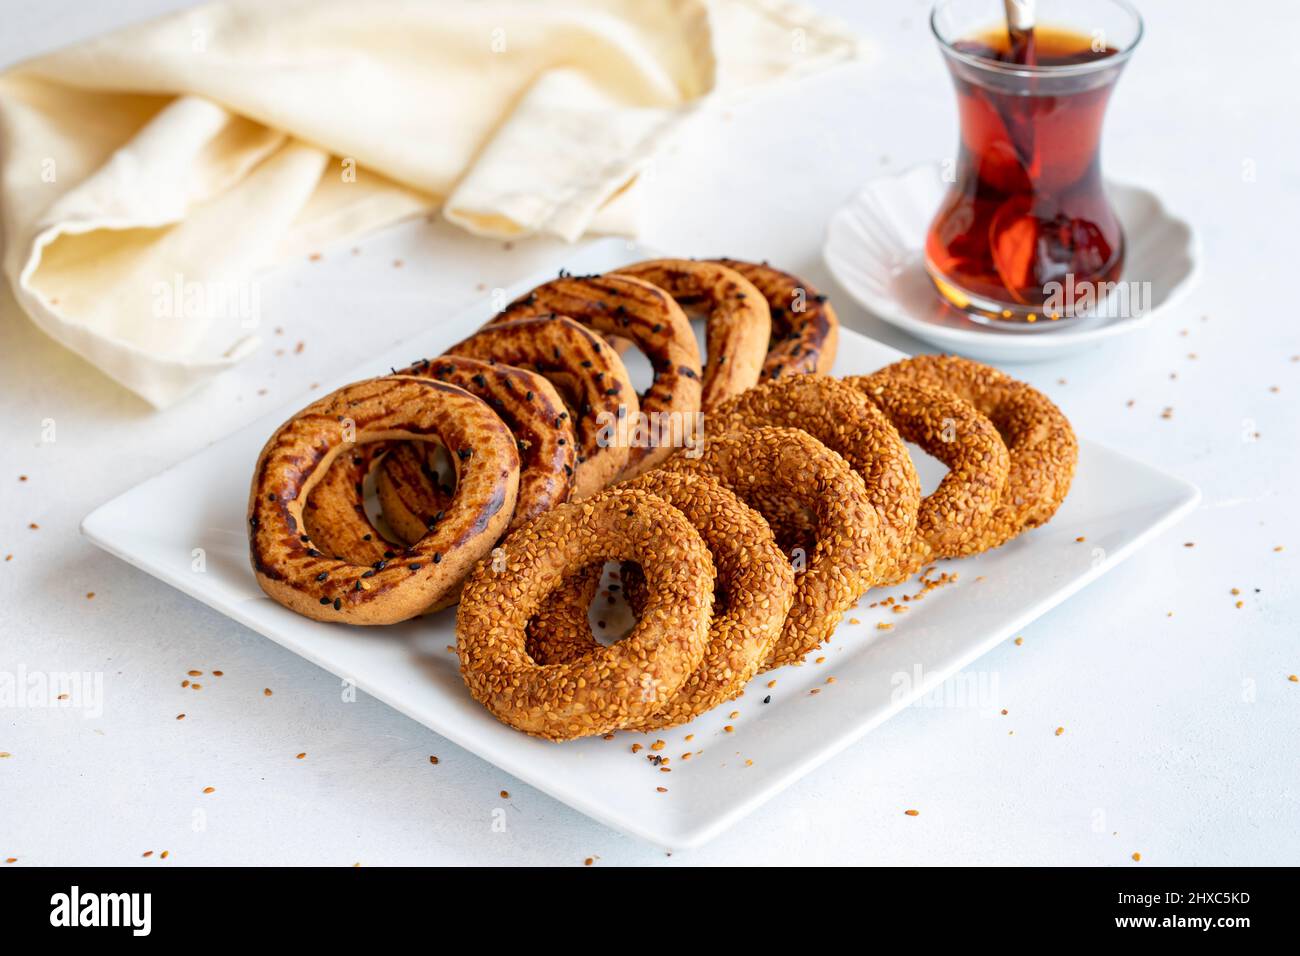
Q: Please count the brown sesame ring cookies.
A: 6